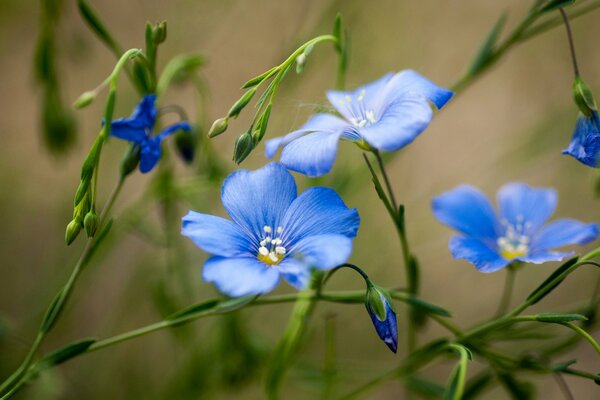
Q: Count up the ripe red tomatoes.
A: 0